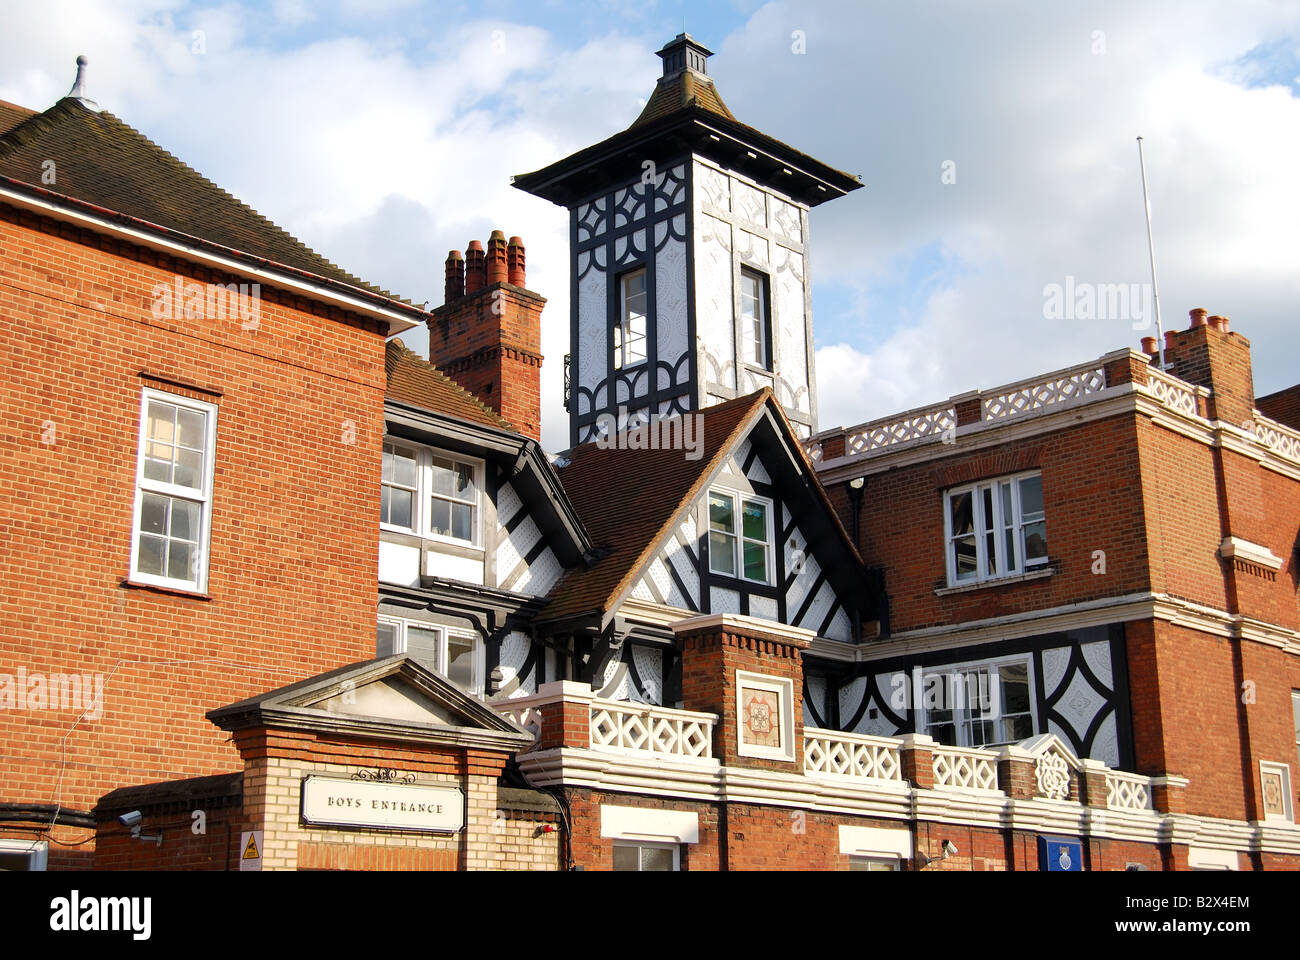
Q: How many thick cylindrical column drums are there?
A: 0